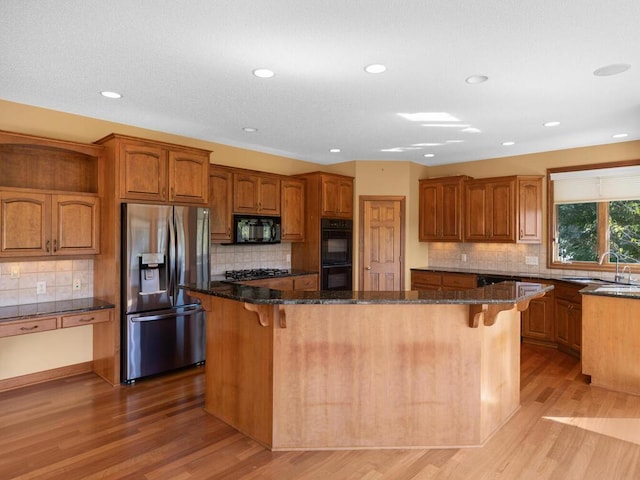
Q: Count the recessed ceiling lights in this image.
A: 10